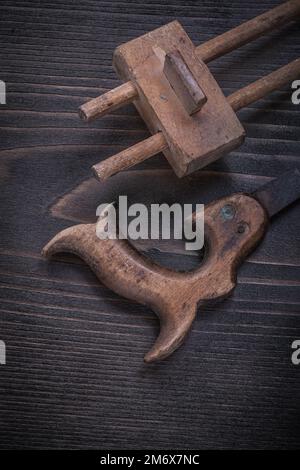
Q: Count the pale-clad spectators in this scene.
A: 0